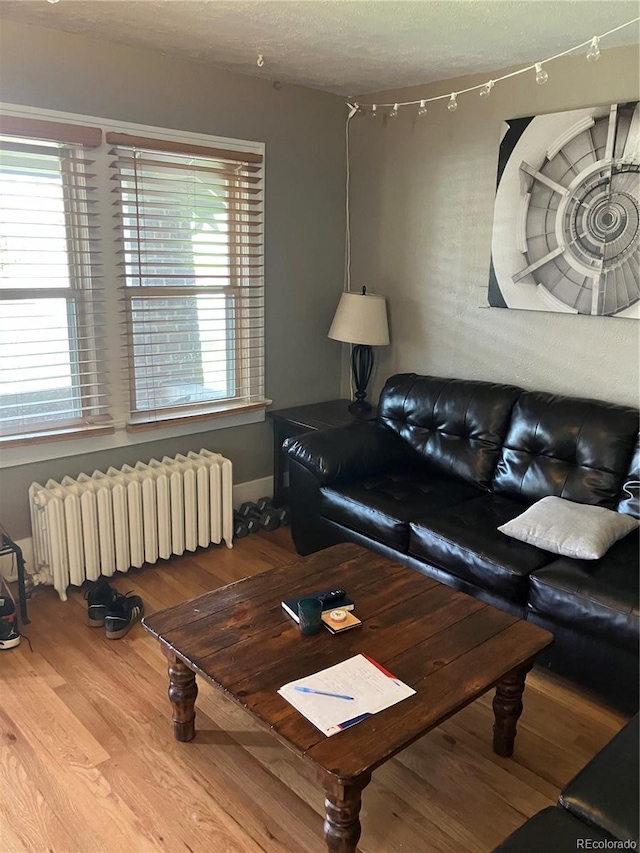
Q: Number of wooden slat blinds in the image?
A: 2